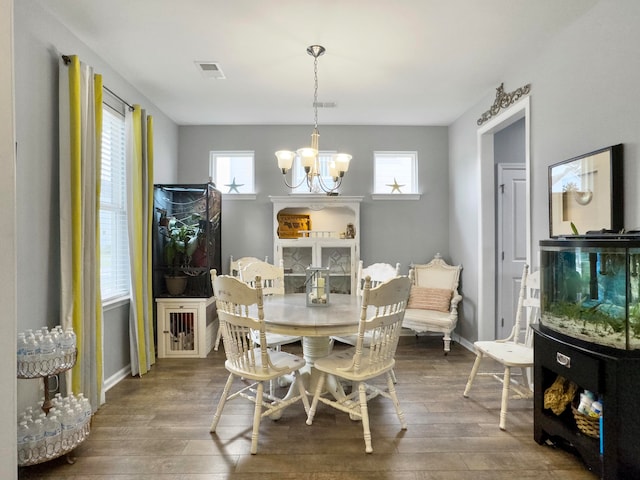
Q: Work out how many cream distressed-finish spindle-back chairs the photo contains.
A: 6